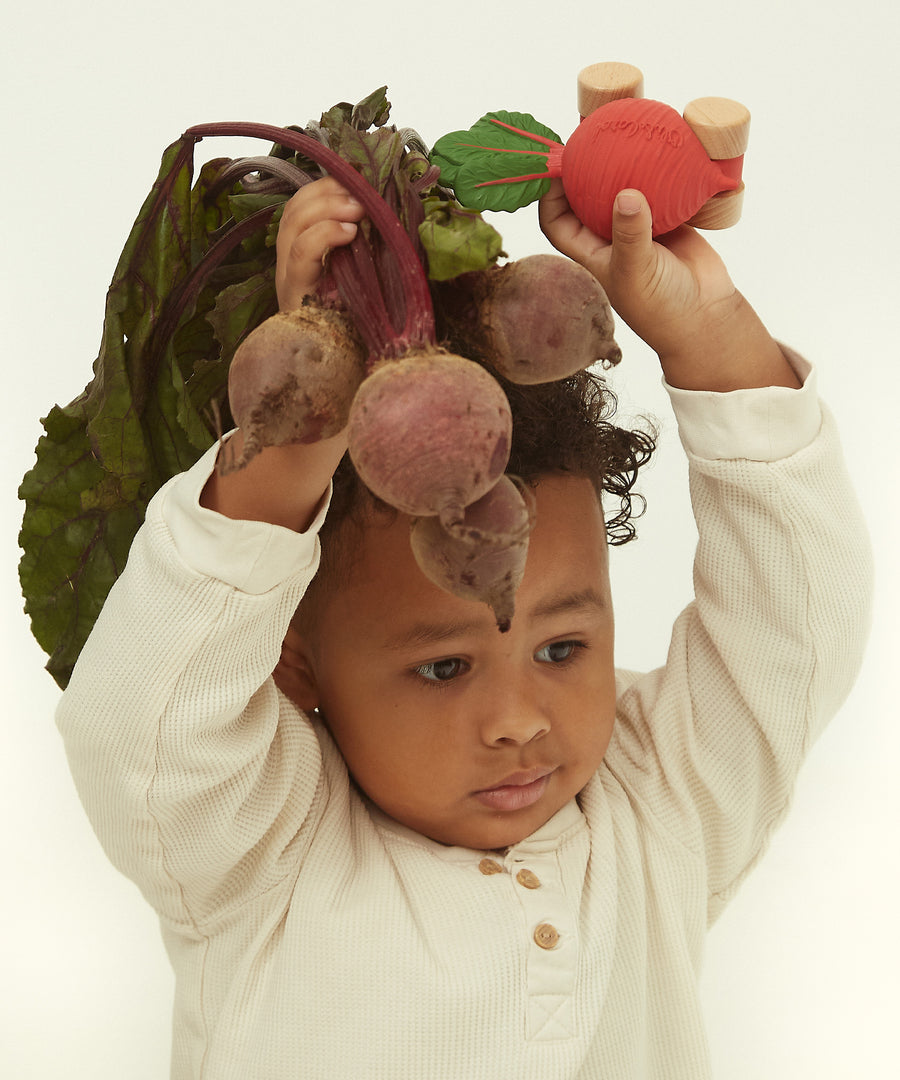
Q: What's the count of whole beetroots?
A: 4